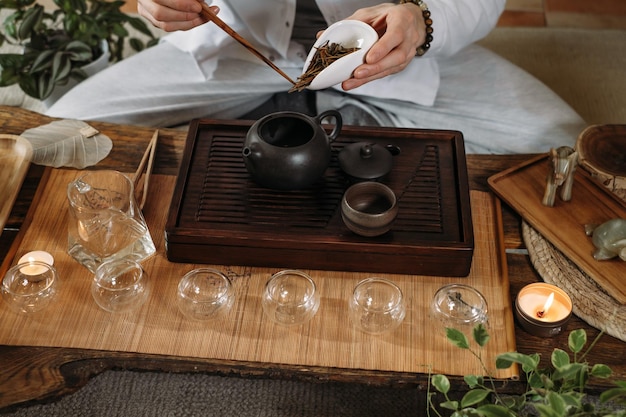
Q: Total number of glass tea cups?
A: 6